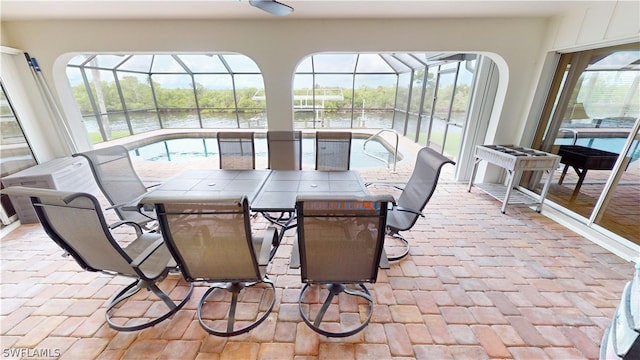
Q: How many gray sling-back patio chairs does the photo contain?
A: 8